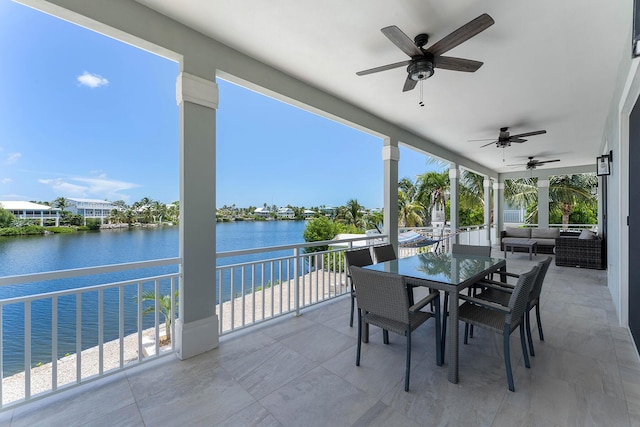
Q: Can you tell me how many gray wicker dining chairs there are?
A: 6